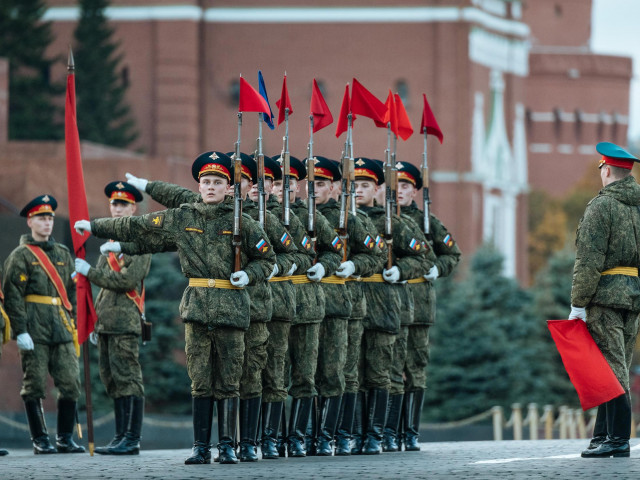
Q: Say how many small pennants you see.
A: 9